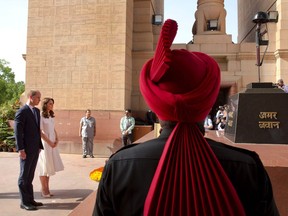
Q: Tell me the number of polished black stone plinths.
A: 1